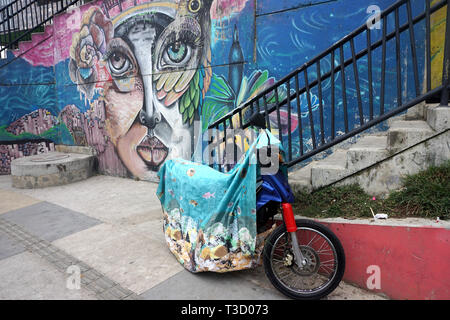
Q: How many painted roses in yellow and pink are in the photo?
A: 1